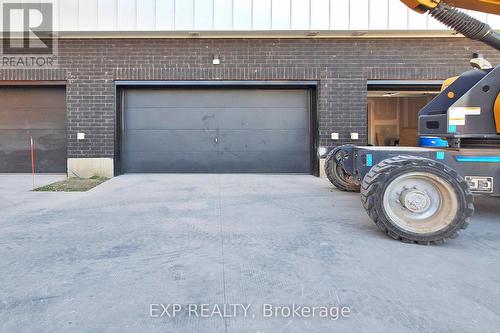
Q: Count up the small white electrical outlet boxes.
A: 3